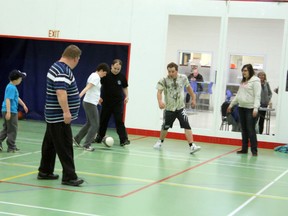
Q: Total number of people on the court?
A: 6